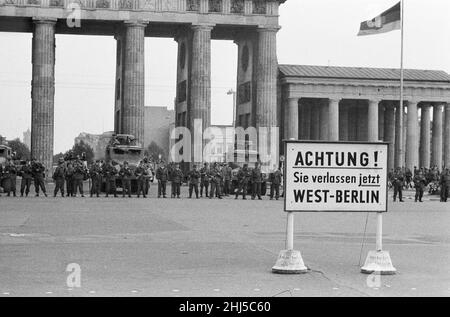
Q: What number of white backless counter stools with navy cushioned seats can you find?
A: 0